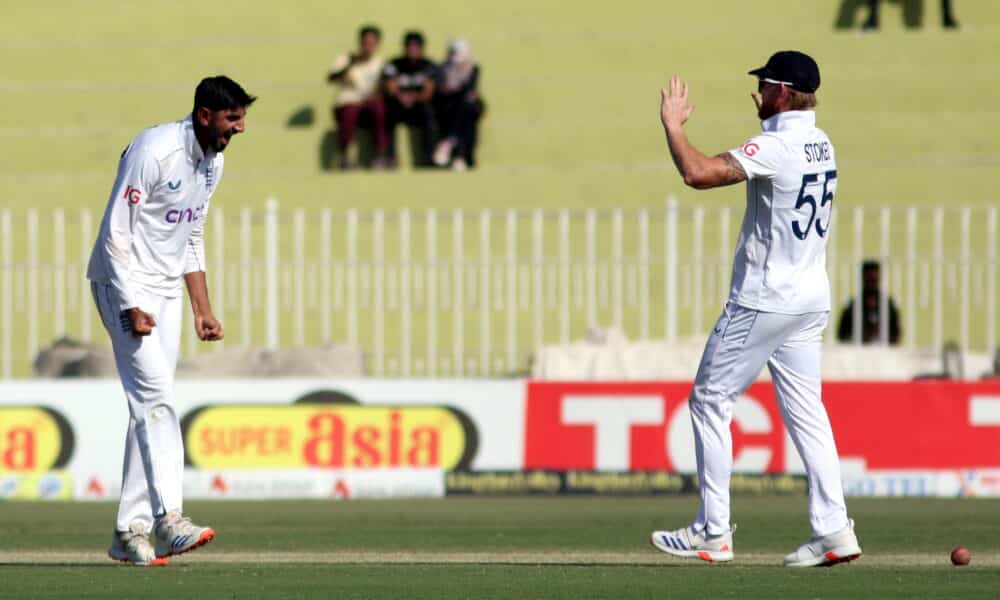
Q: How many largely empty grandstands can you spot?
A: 1